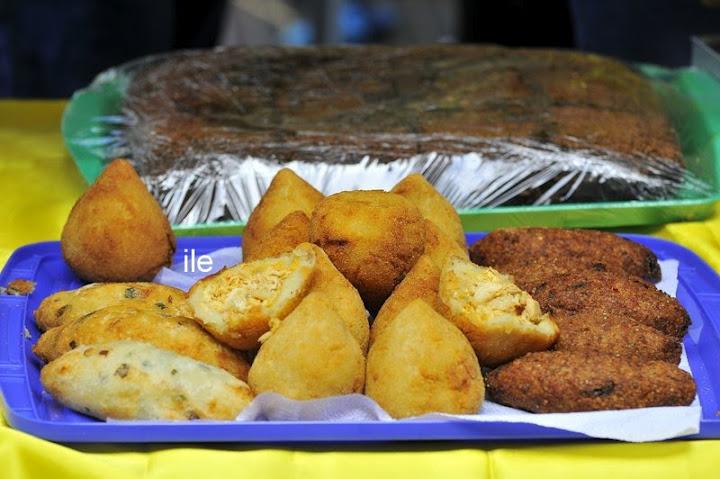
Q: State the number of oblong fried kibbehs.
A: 4